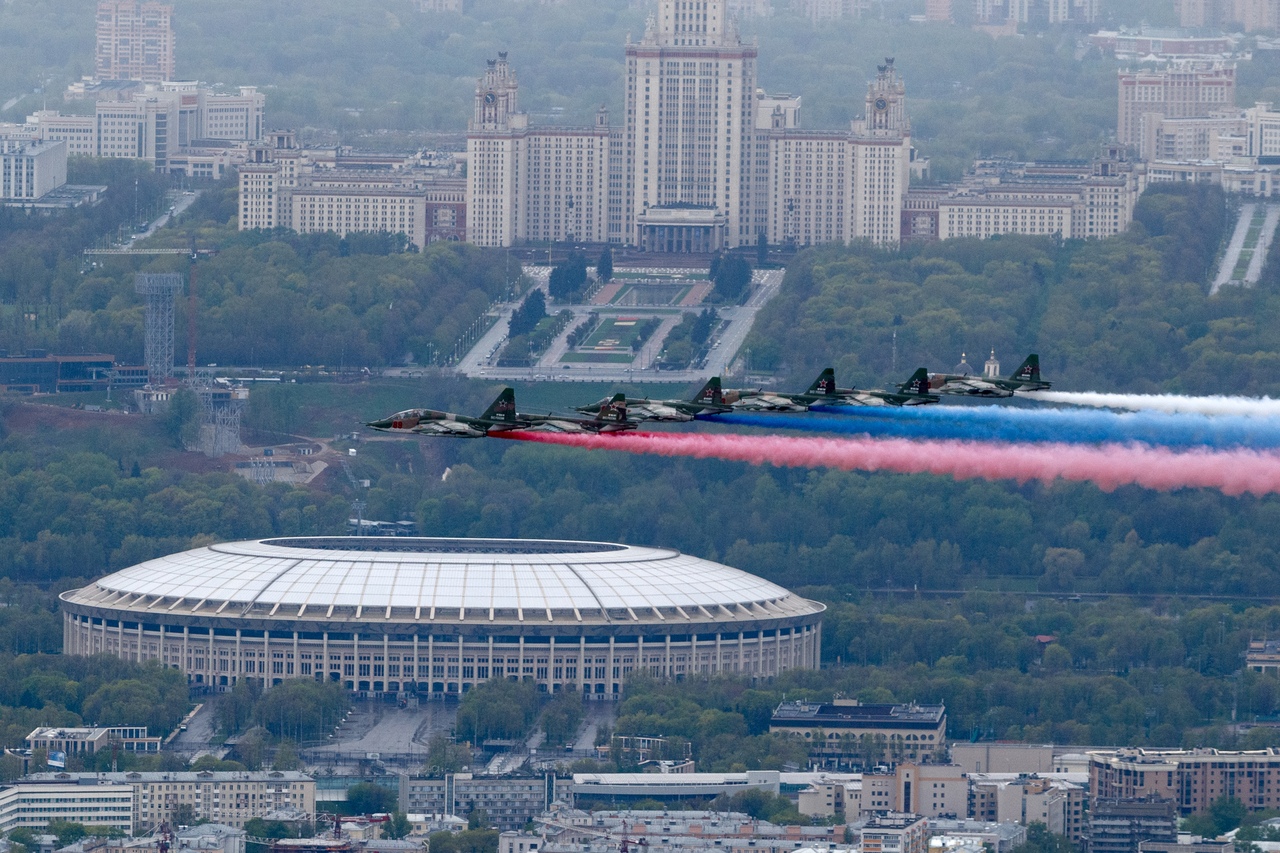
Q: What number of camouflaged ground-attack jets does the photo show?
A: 6